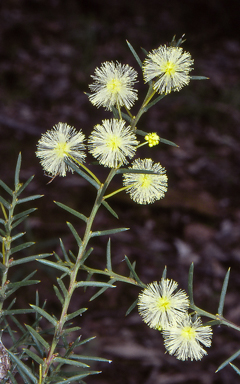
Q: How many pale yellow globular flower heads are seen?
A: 7